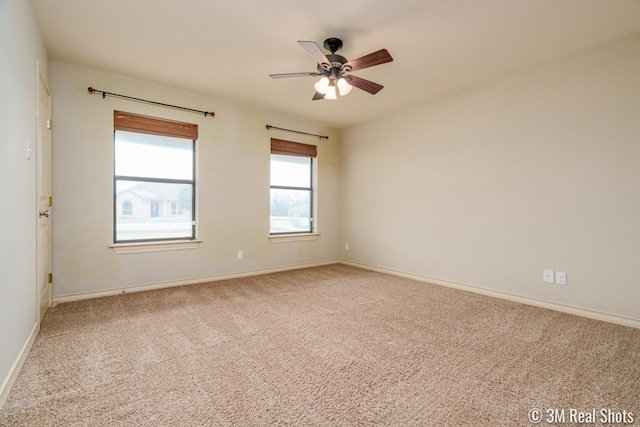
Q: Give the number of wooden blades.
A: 5